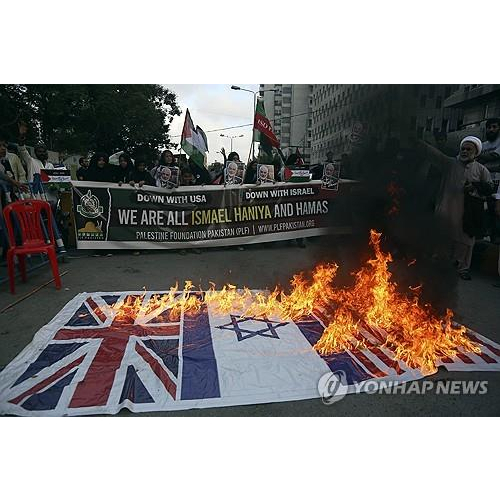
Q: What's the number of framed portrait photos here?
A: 4